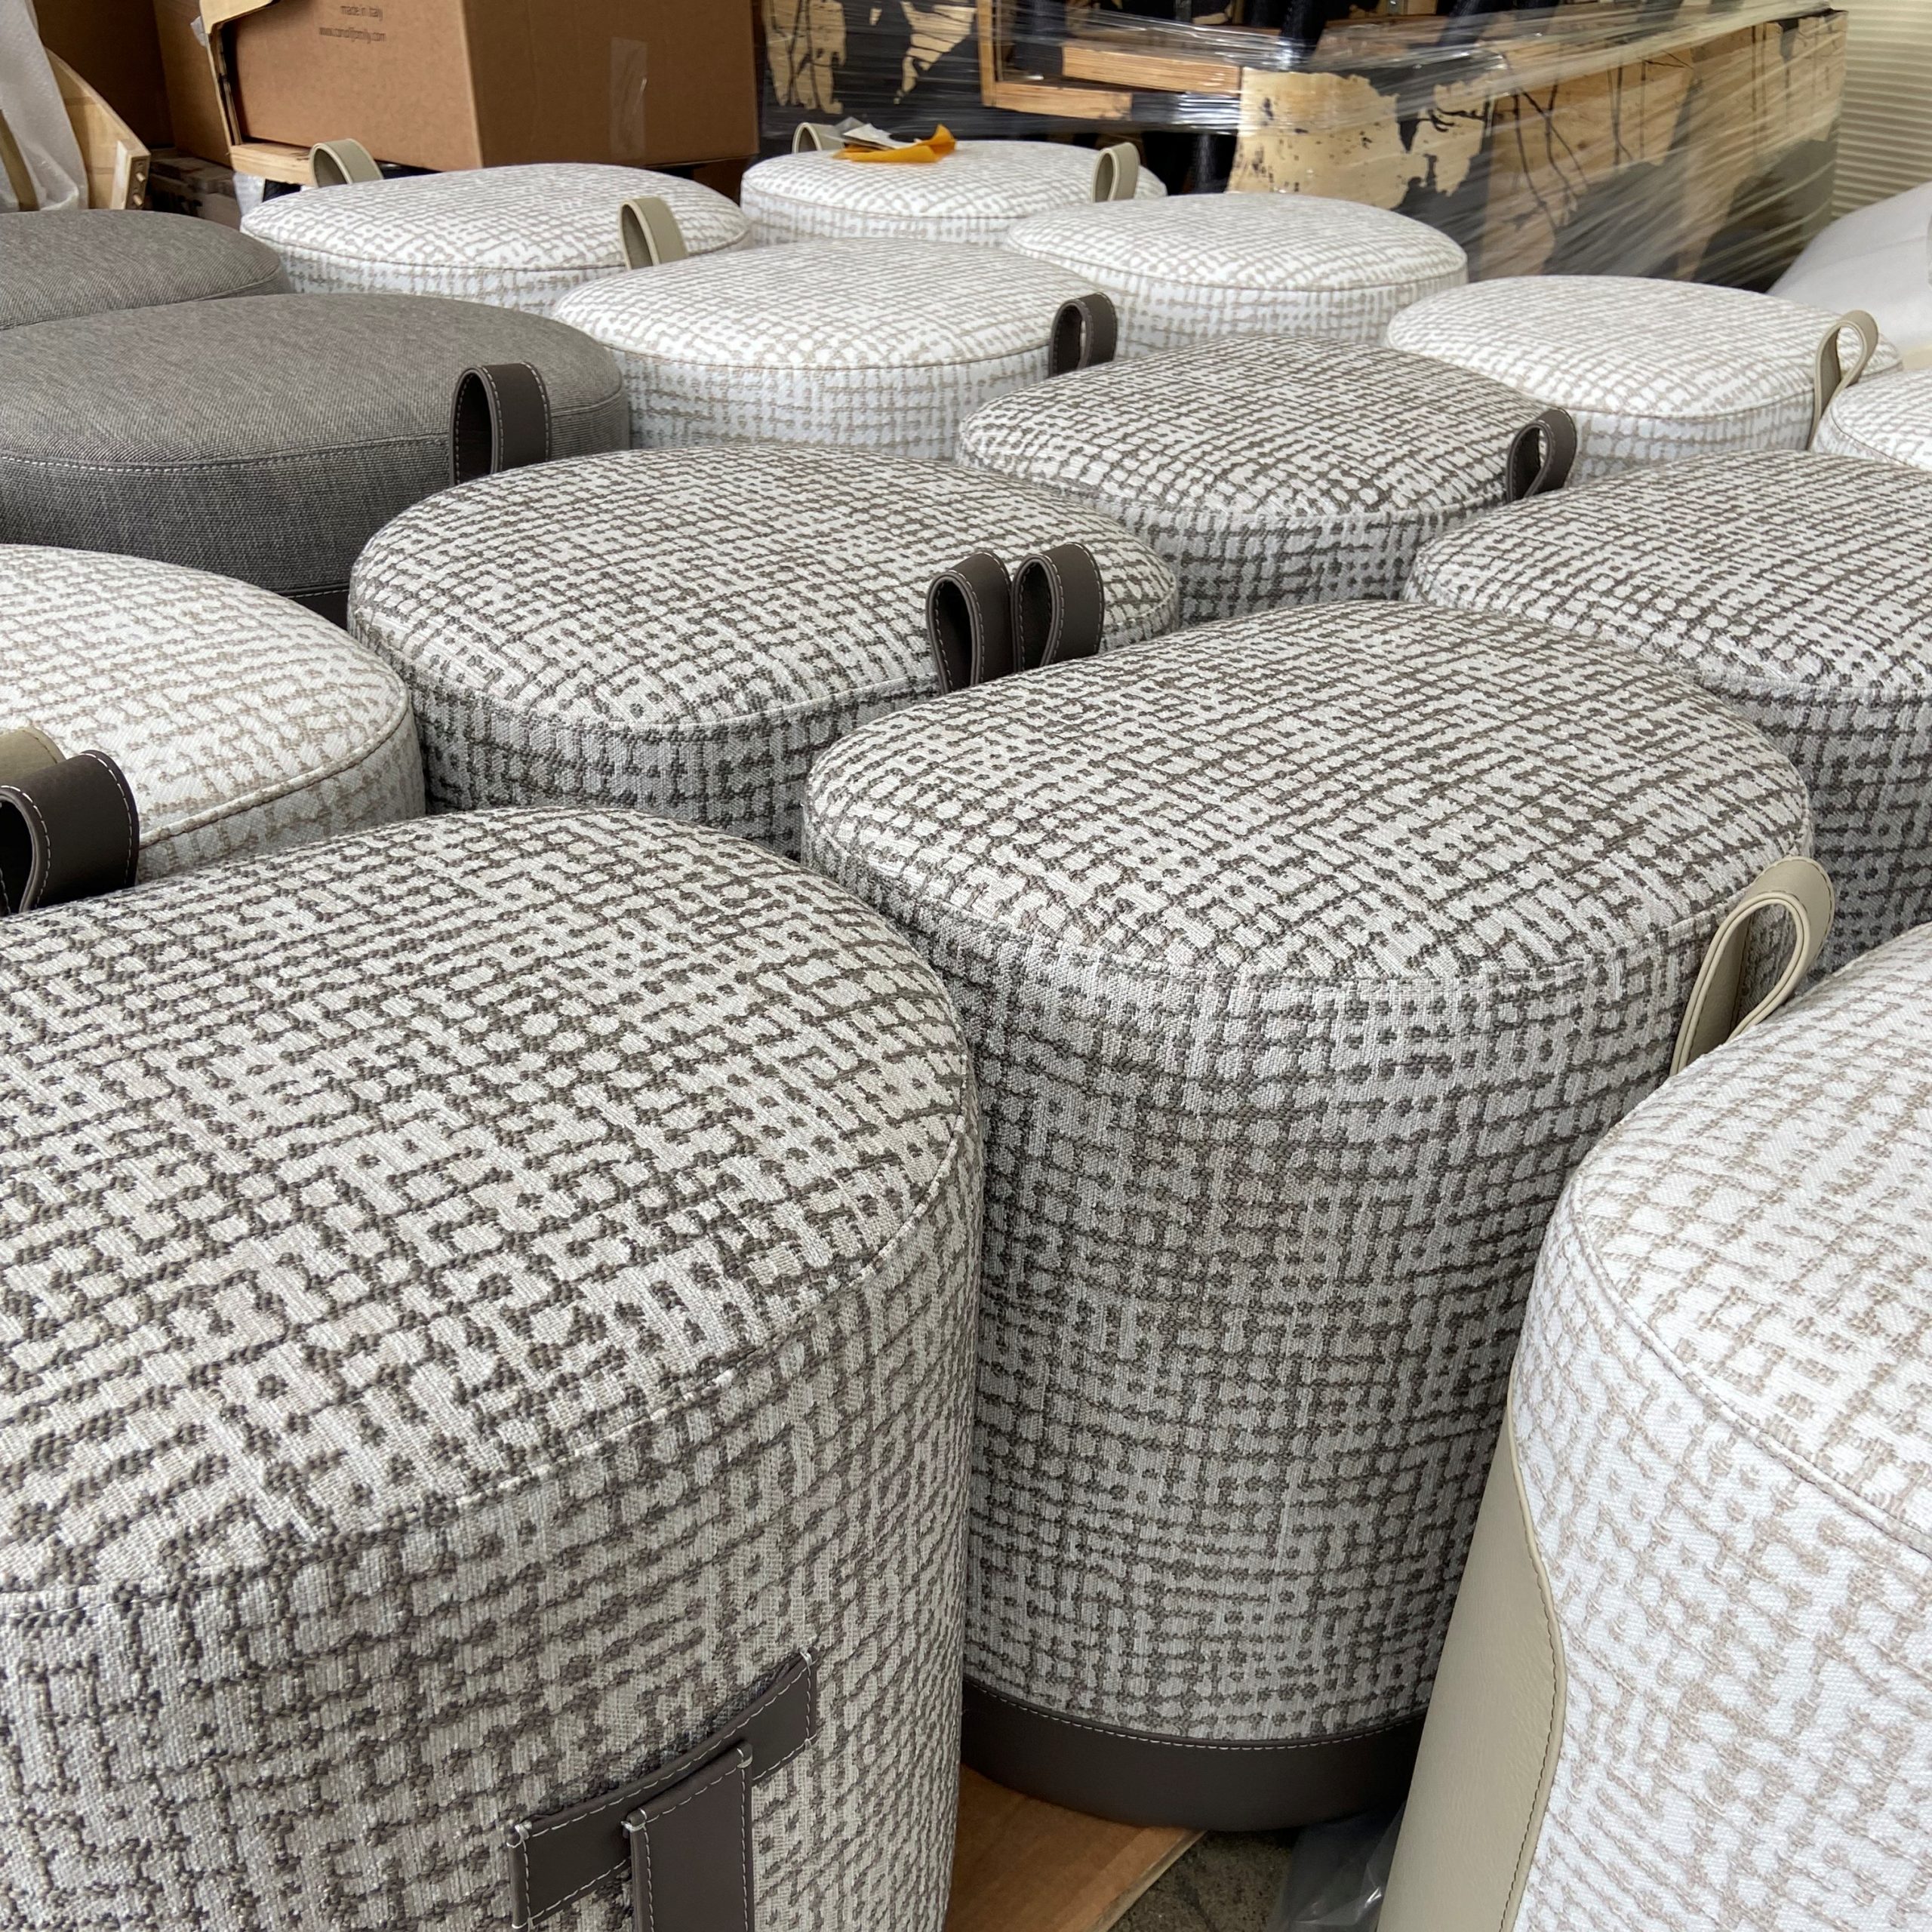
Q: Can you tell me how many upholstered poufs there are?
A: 15